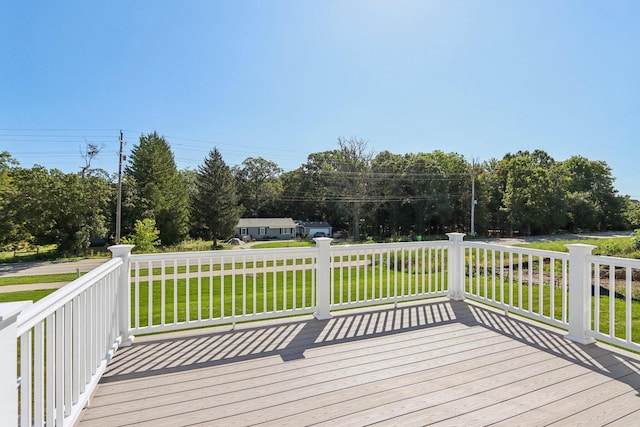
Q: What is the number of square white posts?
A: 5